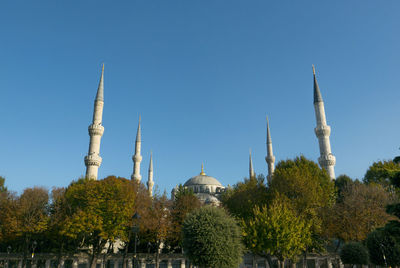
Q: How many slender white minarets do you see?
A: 6